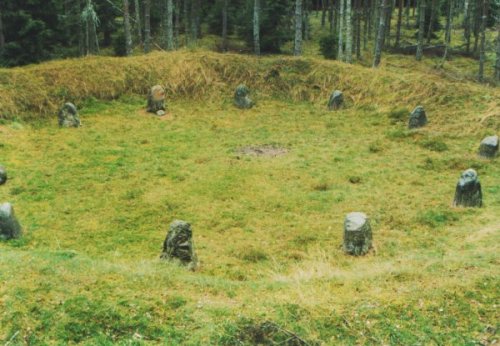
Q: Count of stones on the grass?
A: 11